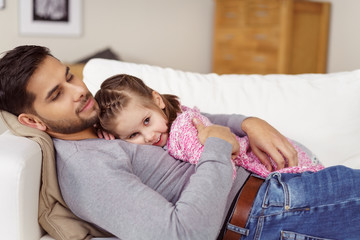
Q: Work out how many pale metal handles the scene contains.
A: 6